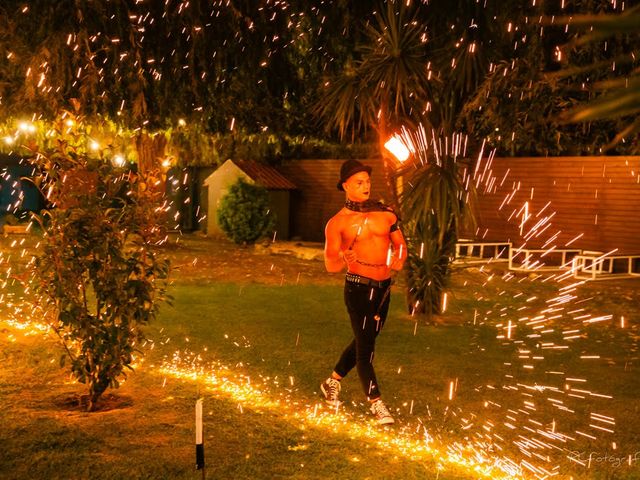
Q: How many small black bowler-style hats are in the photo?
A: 1